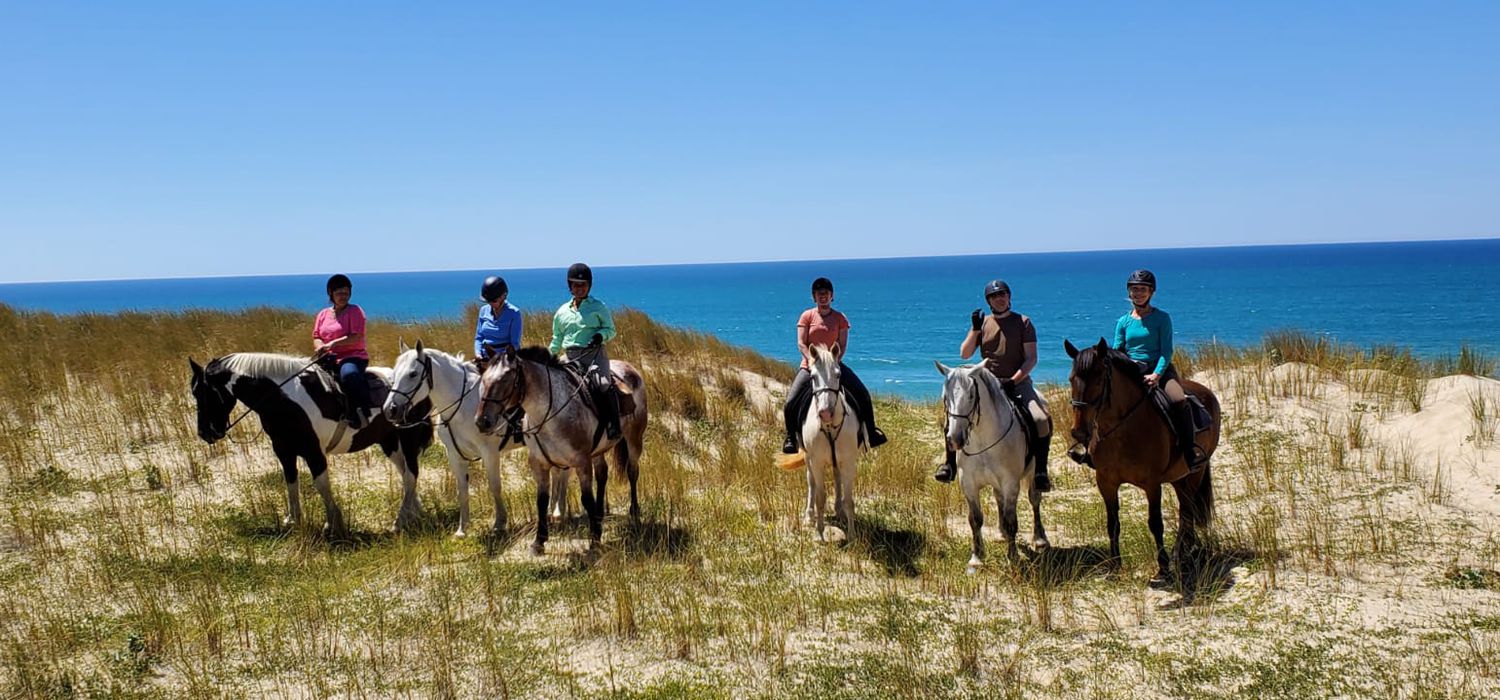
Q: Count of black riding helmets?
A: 6